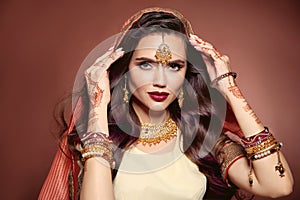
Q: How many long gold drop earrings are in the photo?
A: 2